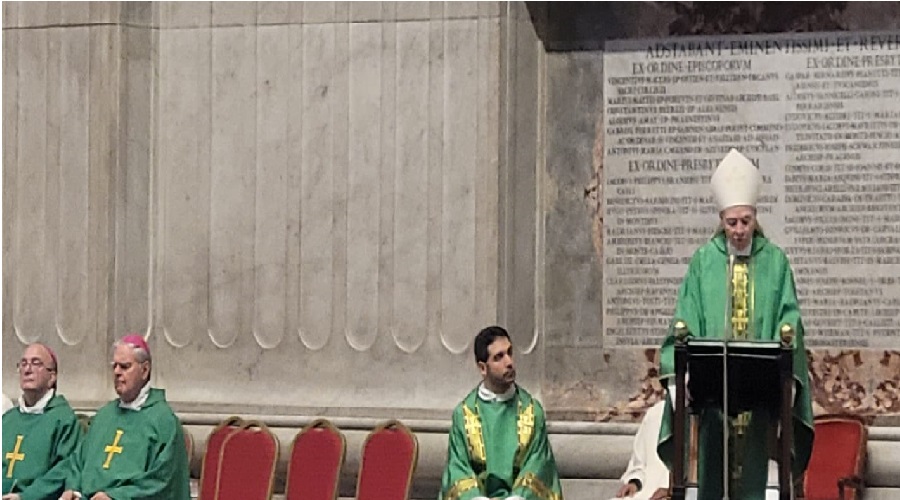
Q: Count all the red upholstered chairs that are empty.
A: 5